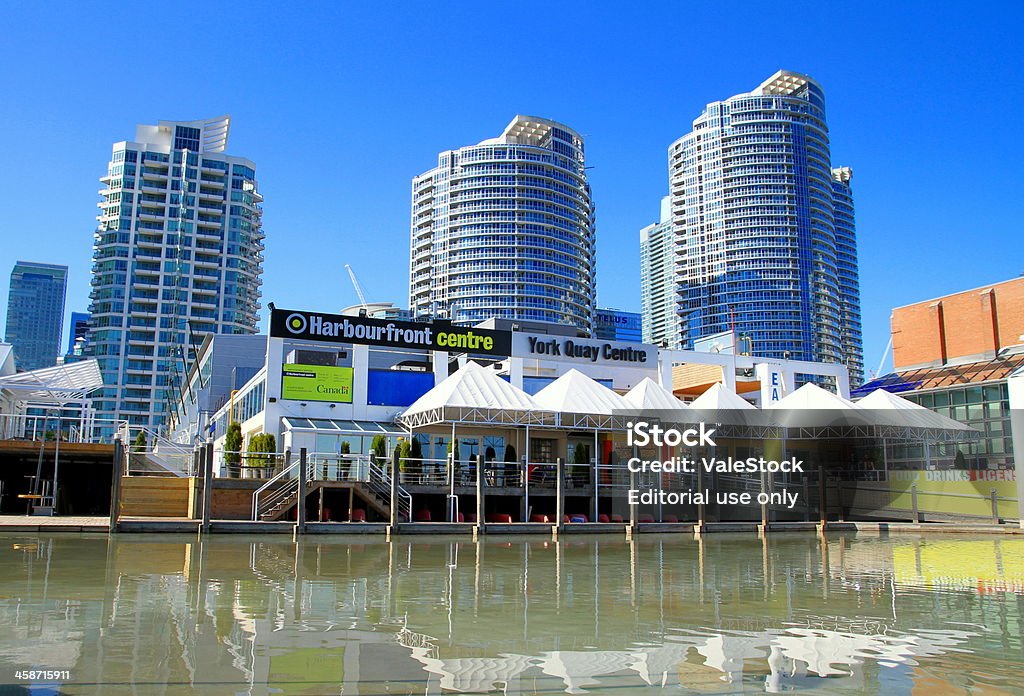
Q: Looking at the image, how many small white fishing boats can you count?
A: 0